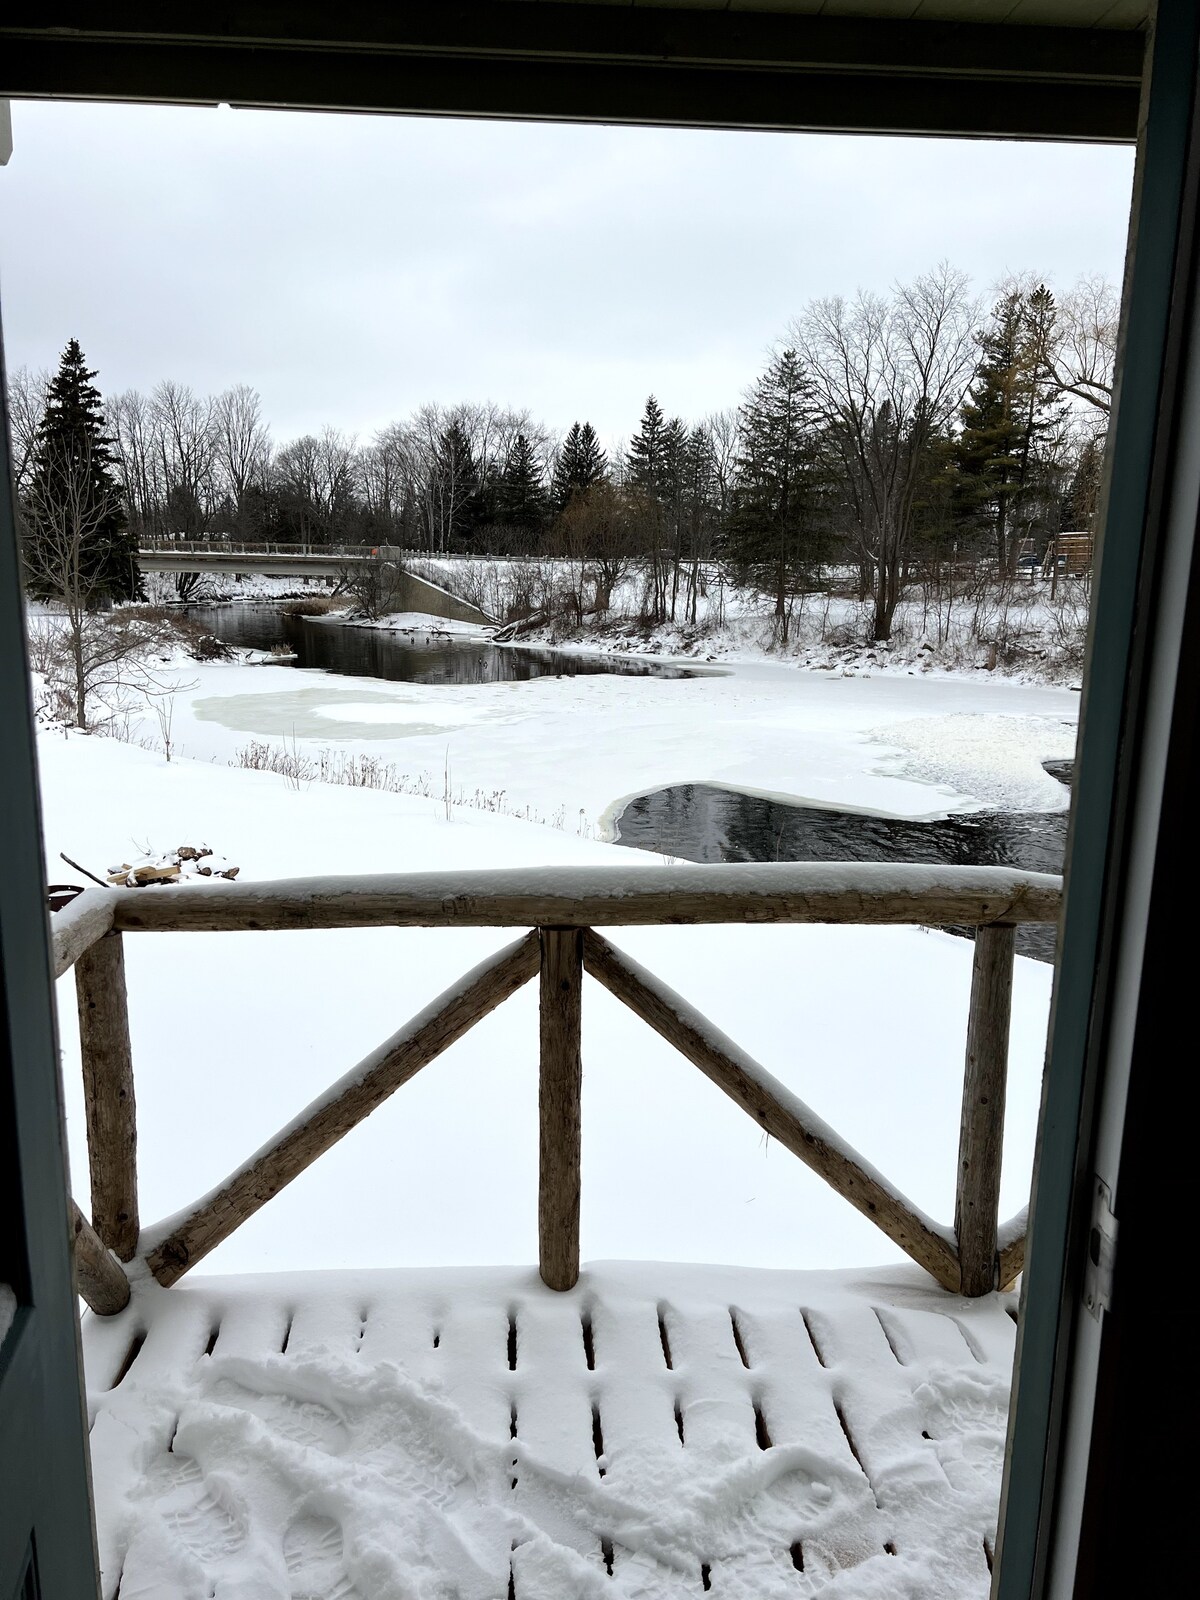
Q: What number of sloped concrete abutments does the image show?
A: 1